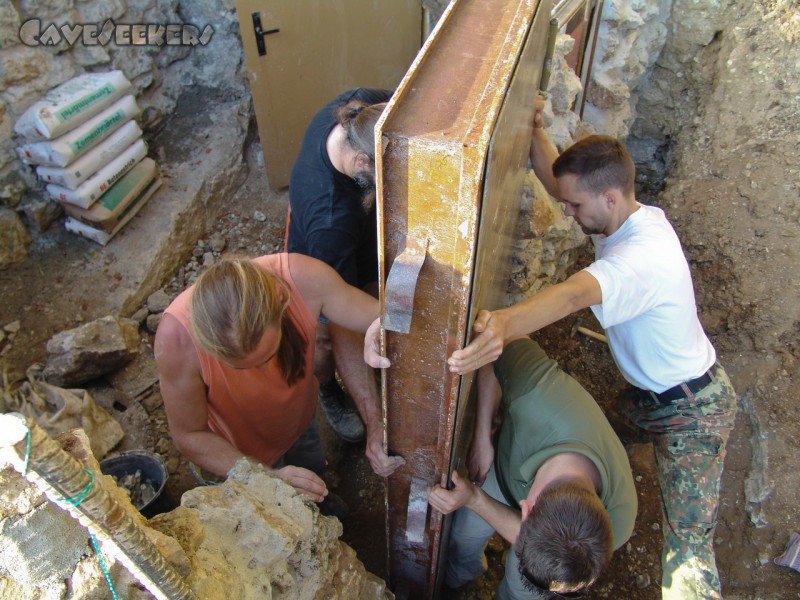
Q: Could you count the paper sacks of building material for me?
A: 6